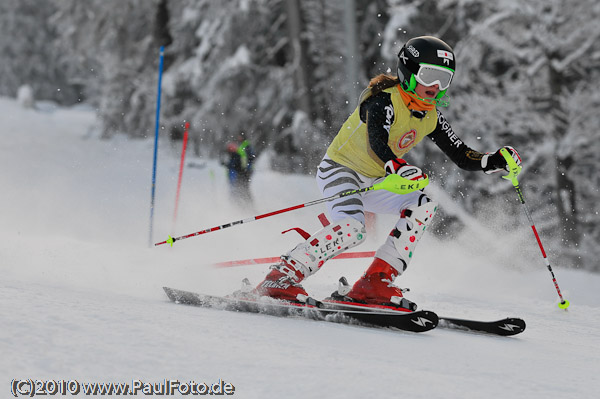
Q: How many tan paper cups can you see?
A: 0